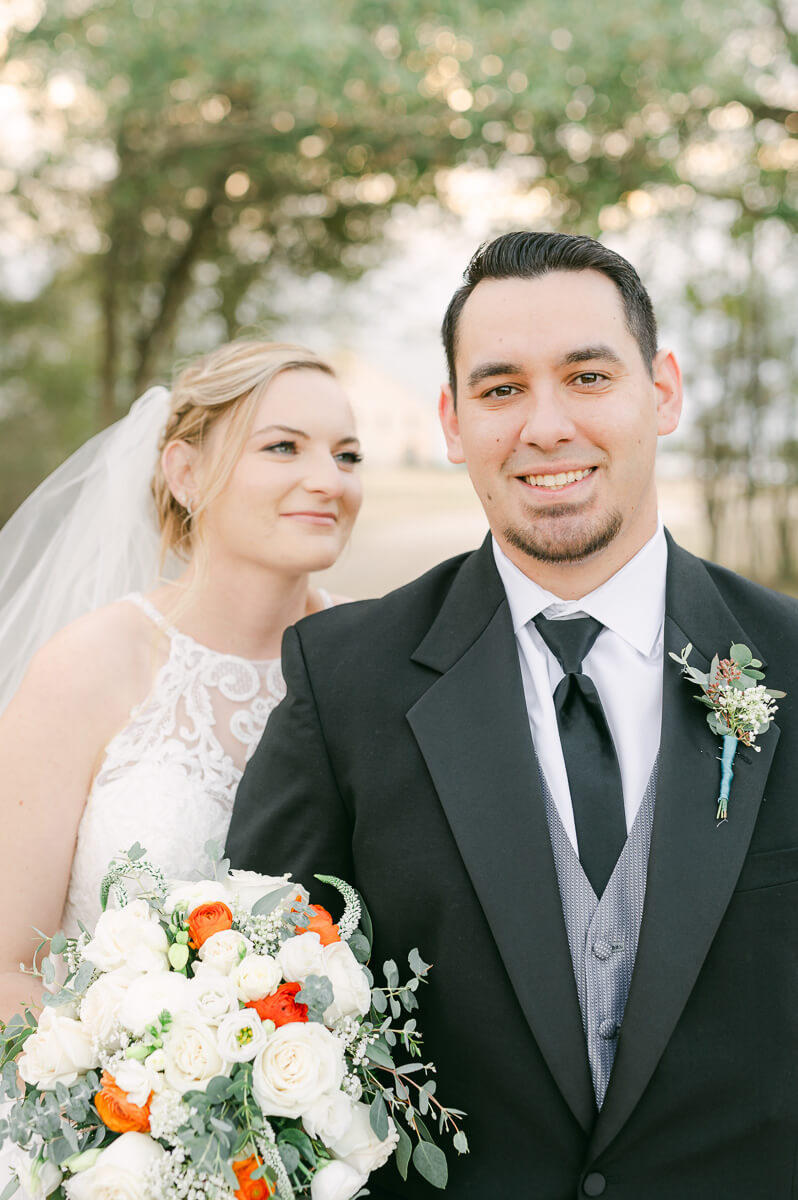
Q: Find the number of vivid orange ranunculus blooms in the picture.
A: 5